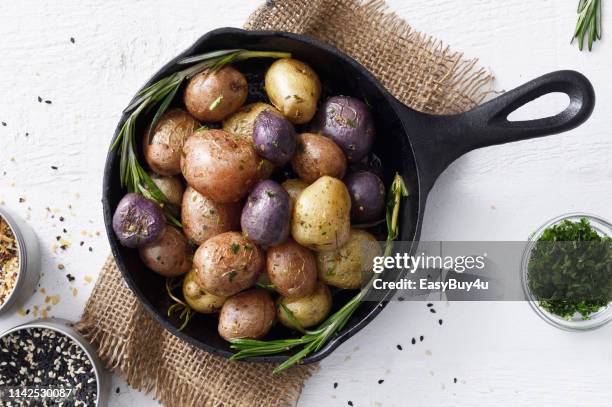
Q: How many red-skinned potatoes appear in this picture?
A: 9